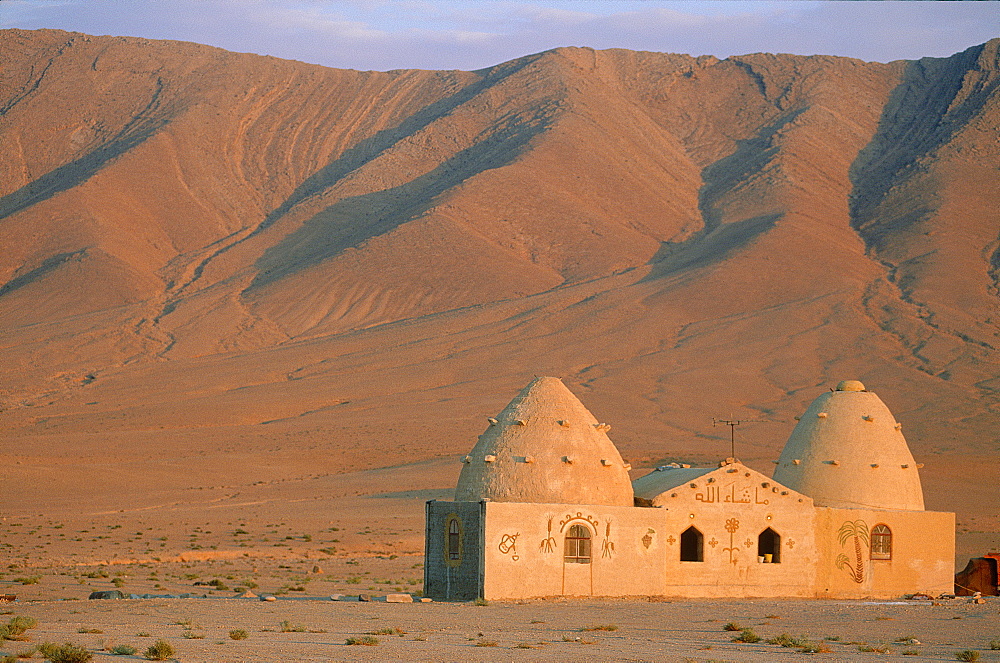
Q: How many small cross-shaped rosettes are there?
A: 4